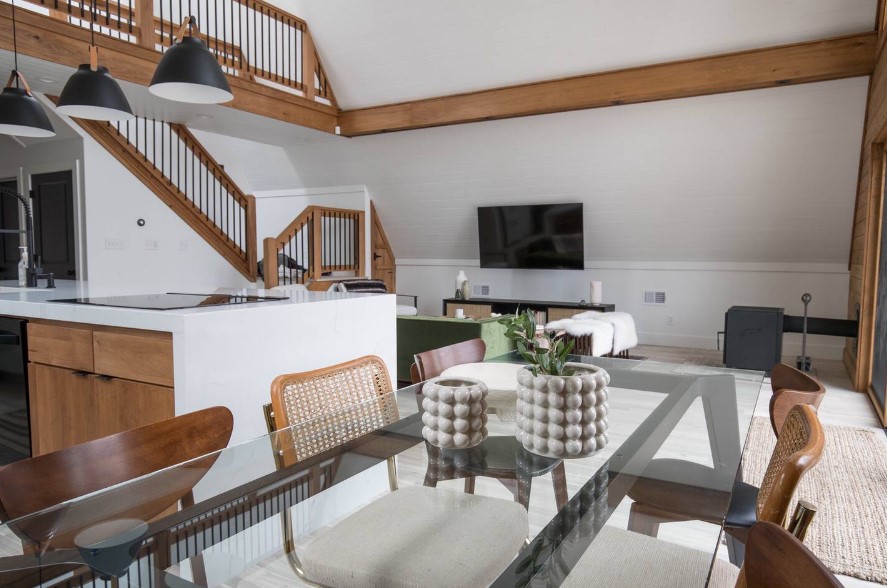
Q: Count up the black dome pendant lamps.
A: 3